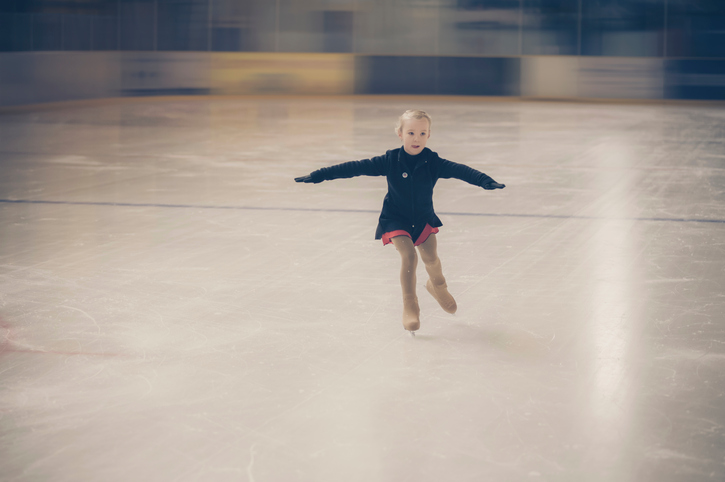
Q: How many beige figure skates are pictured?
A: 2